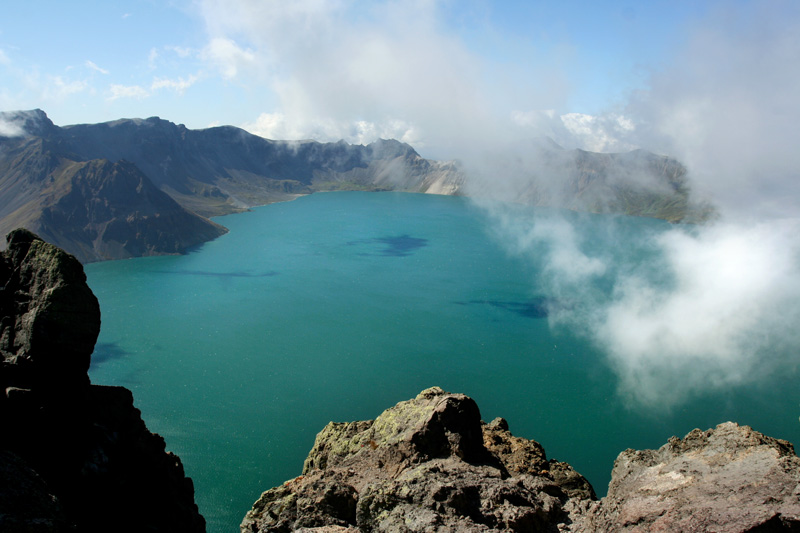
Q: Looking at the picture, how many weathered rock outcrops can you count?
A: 3